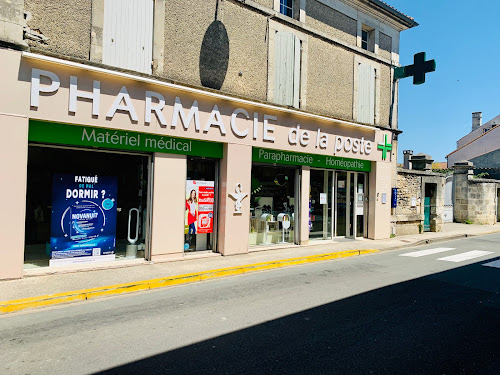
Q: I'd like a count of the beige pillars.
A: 5